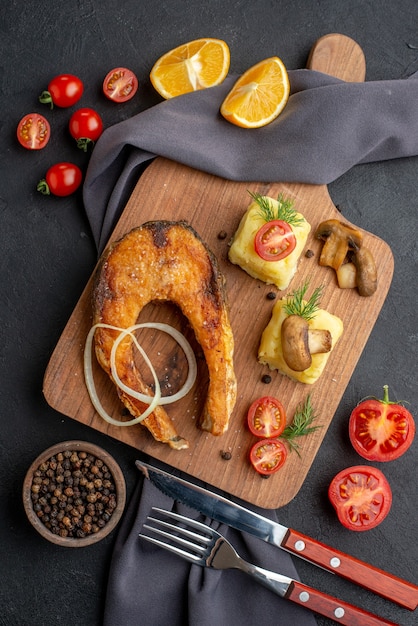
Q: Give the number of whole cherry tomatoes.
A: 3